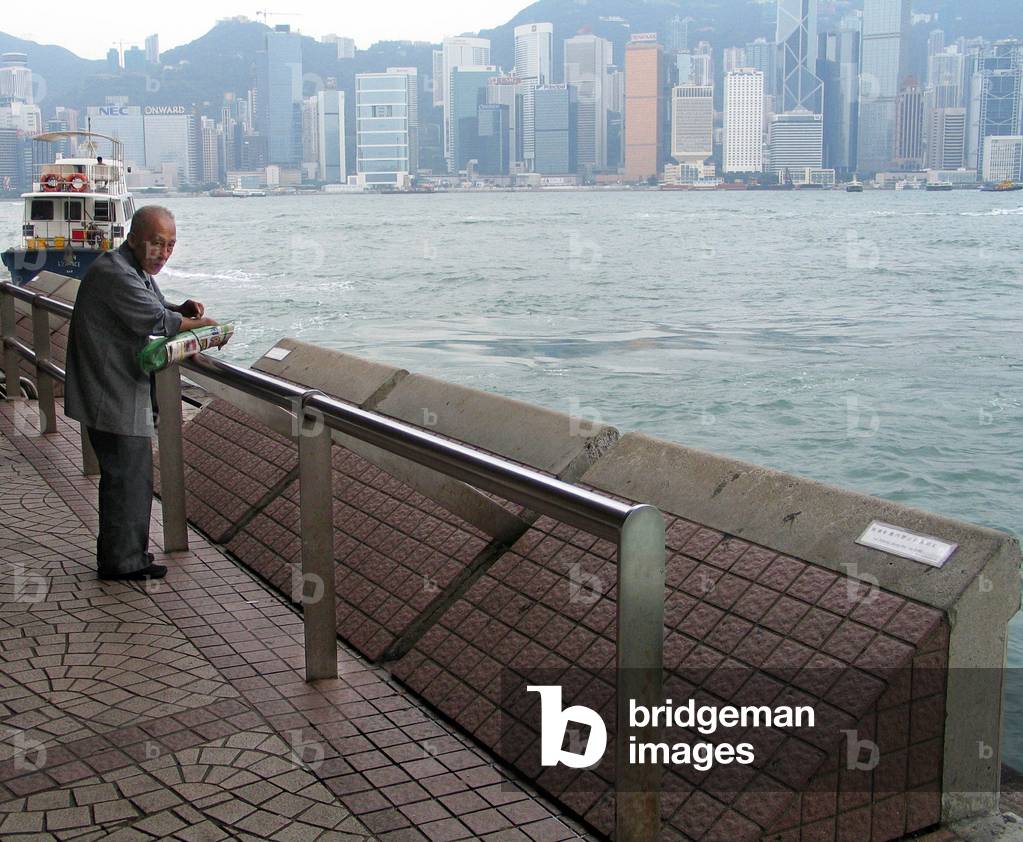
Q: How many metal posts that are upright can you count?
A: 6